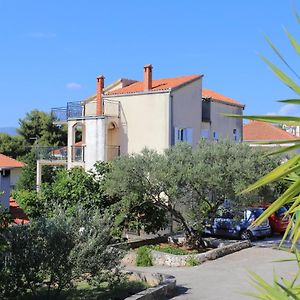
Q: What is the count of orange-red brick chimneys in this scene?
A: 2